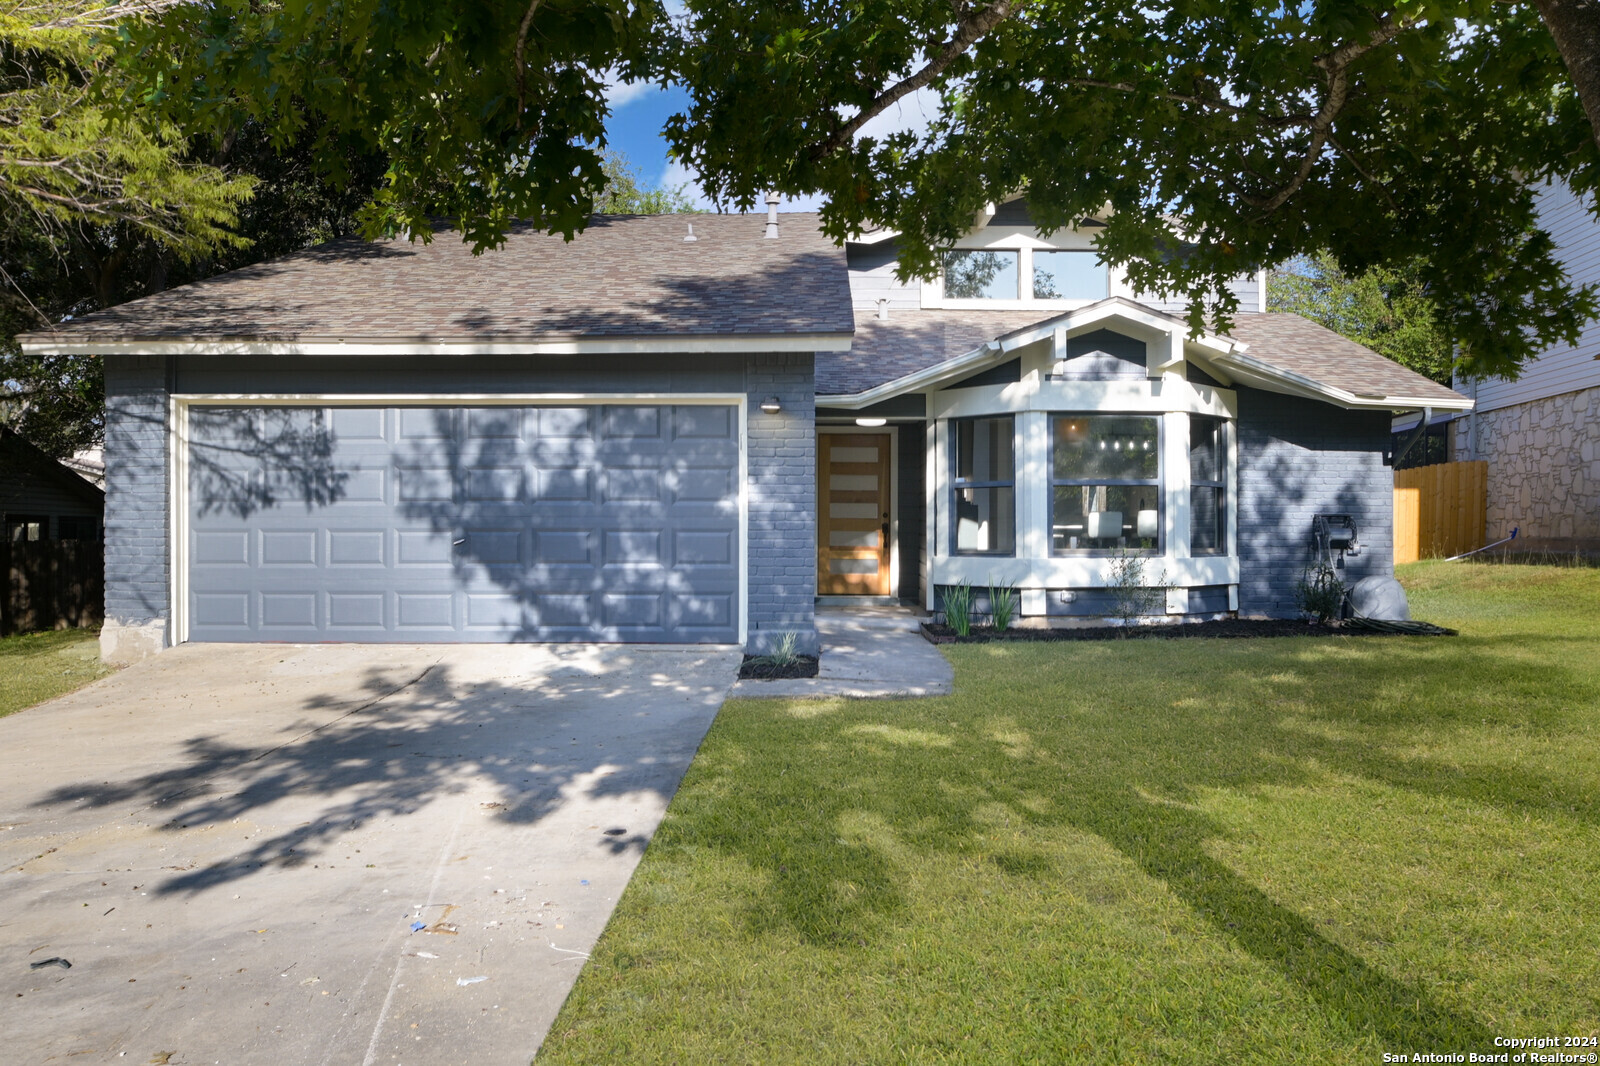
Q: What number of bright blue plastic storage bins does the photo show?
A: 0